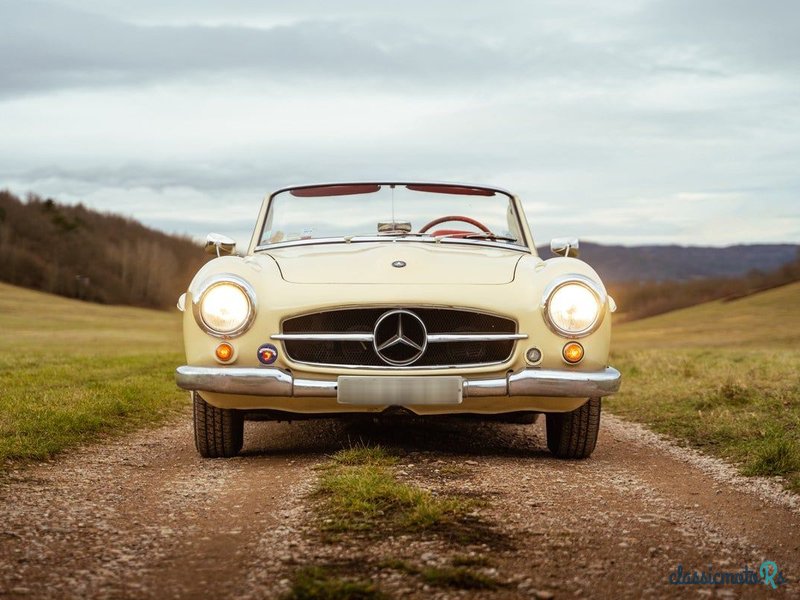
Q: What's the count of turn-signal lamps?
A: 2